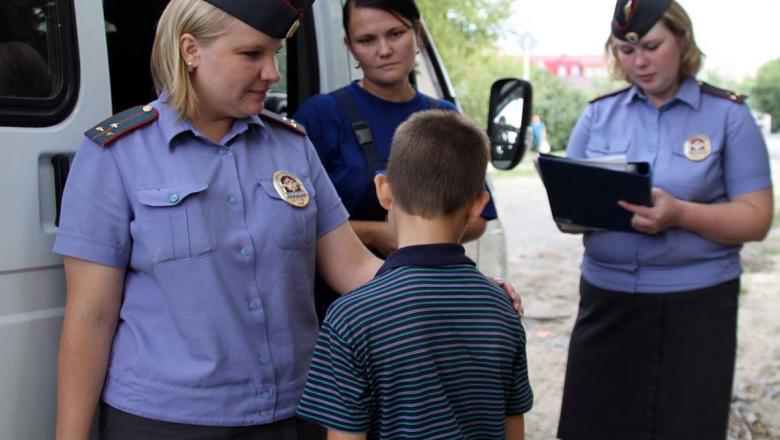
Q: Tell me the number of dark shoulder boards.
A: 4